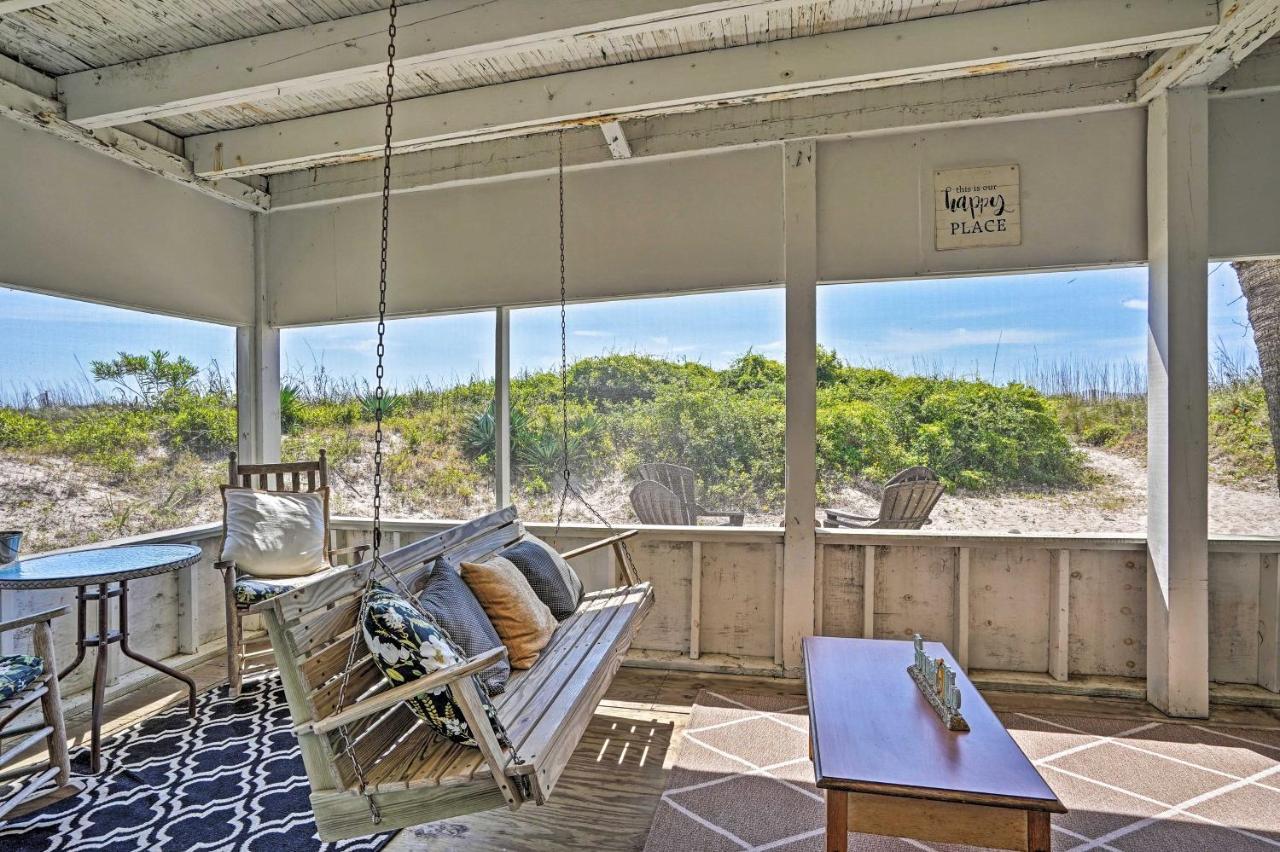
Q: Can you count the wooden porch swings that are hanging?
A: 1